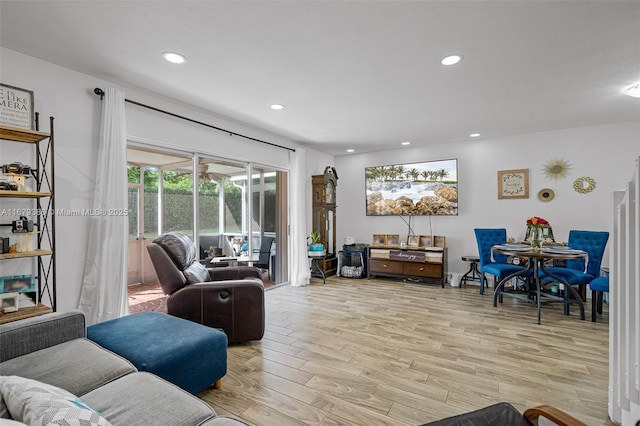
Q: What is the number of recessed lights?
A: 6